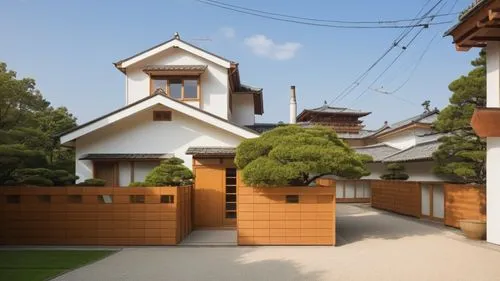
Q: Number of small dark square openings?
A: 7